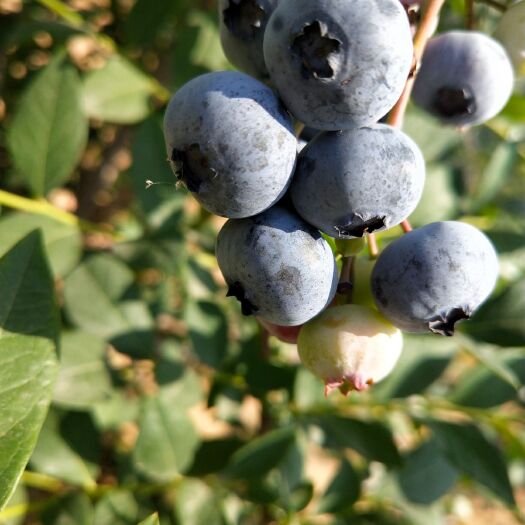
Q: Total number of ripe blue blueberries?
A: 7